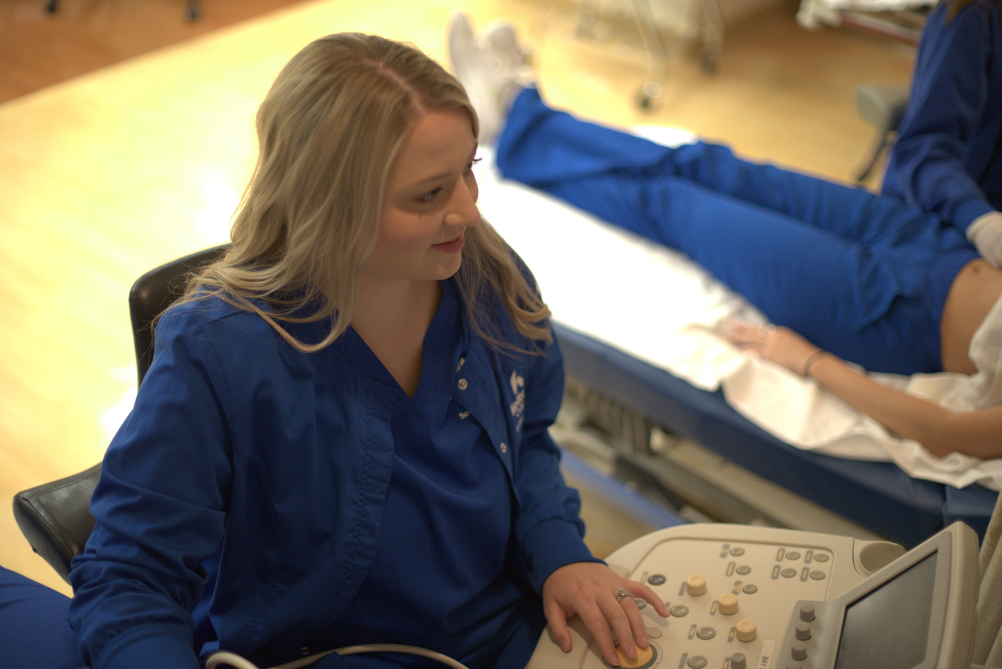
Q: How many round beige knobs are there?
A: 3